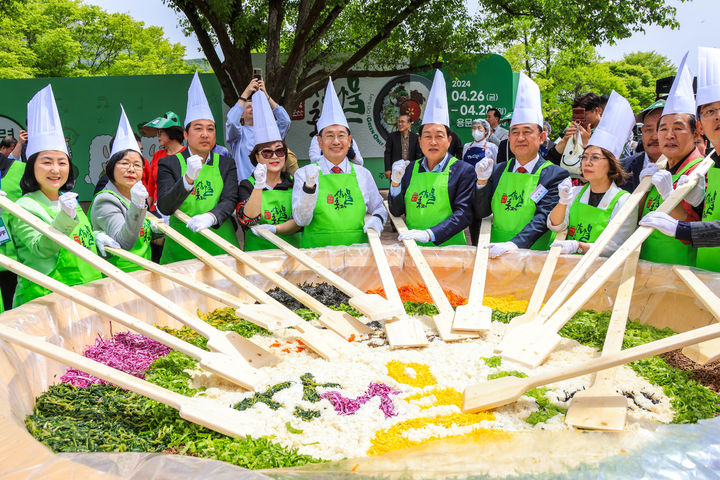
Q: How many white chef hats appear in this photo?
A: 10